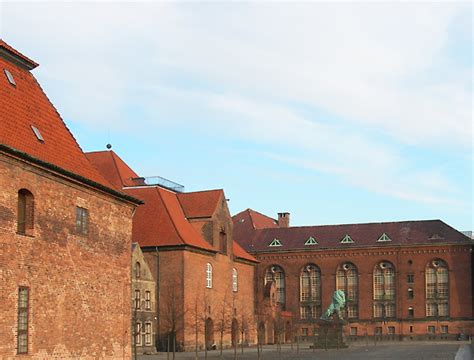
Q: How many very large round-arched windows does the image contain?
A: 5